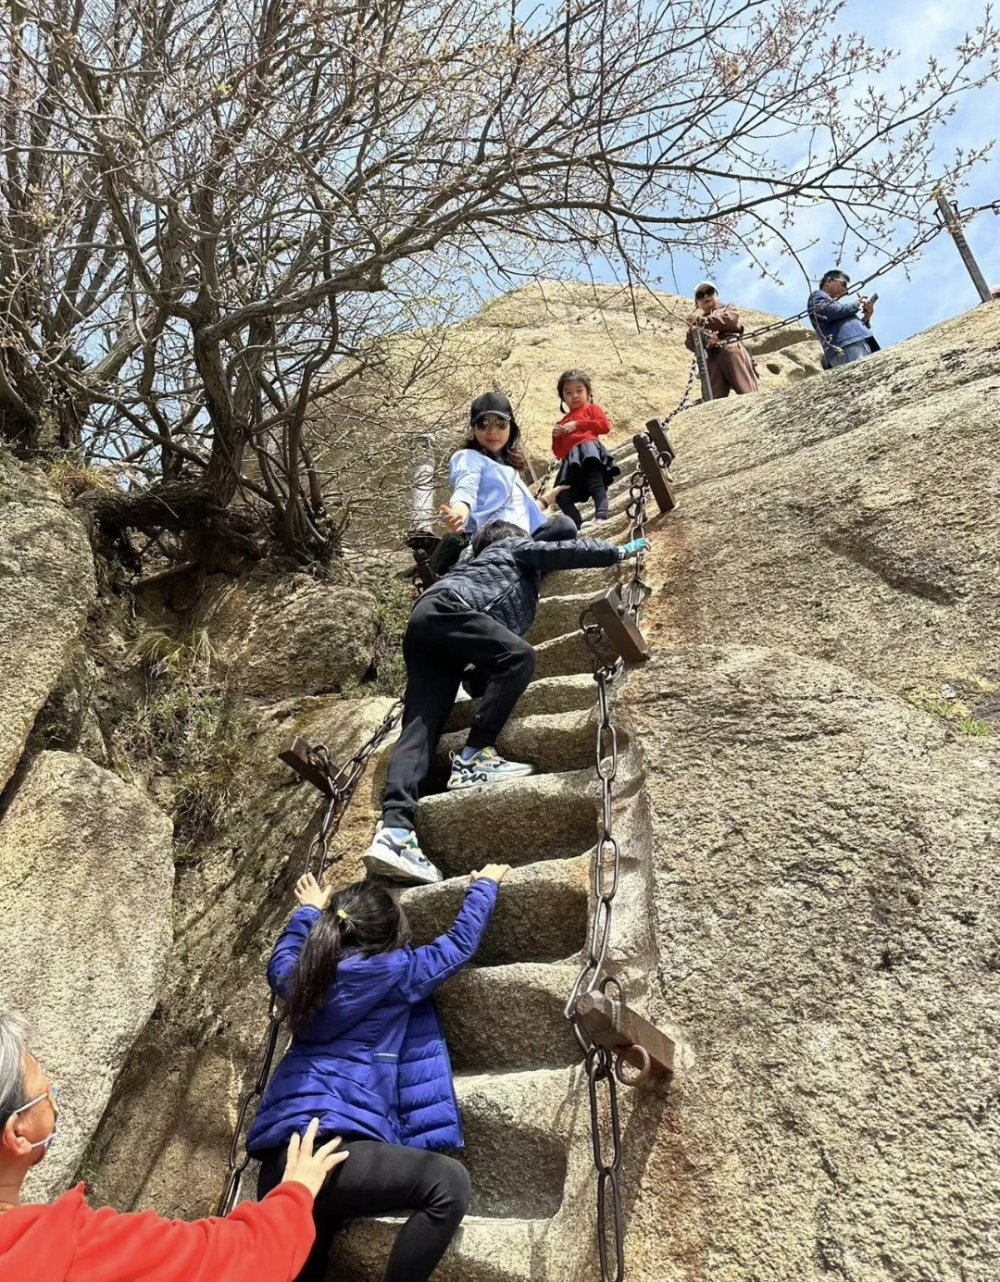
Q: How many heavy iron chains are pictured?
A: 2